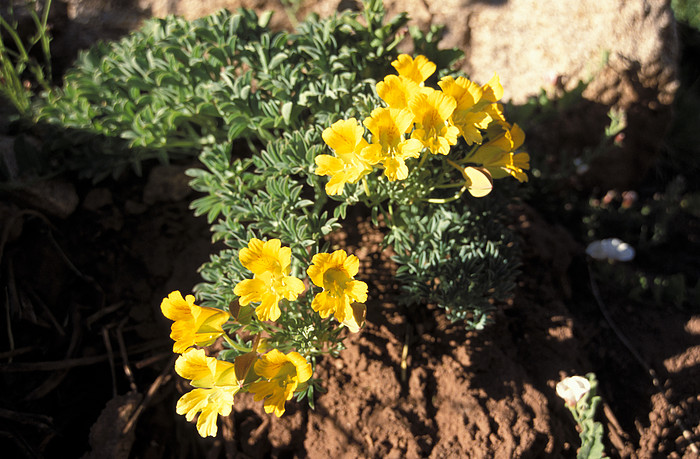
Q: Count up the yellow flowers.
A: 13